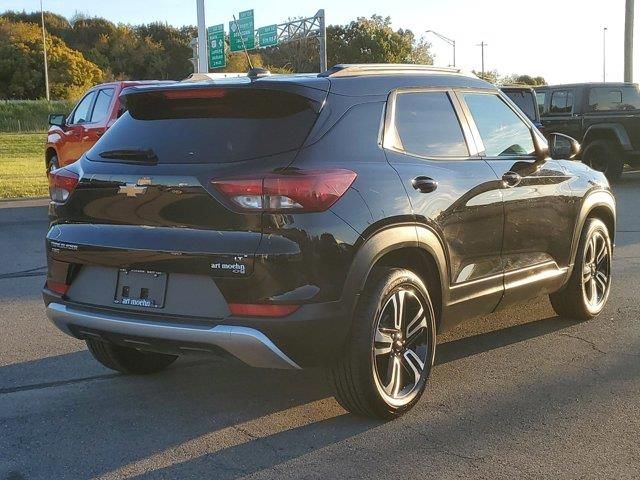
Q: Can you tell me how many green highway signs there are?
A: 3